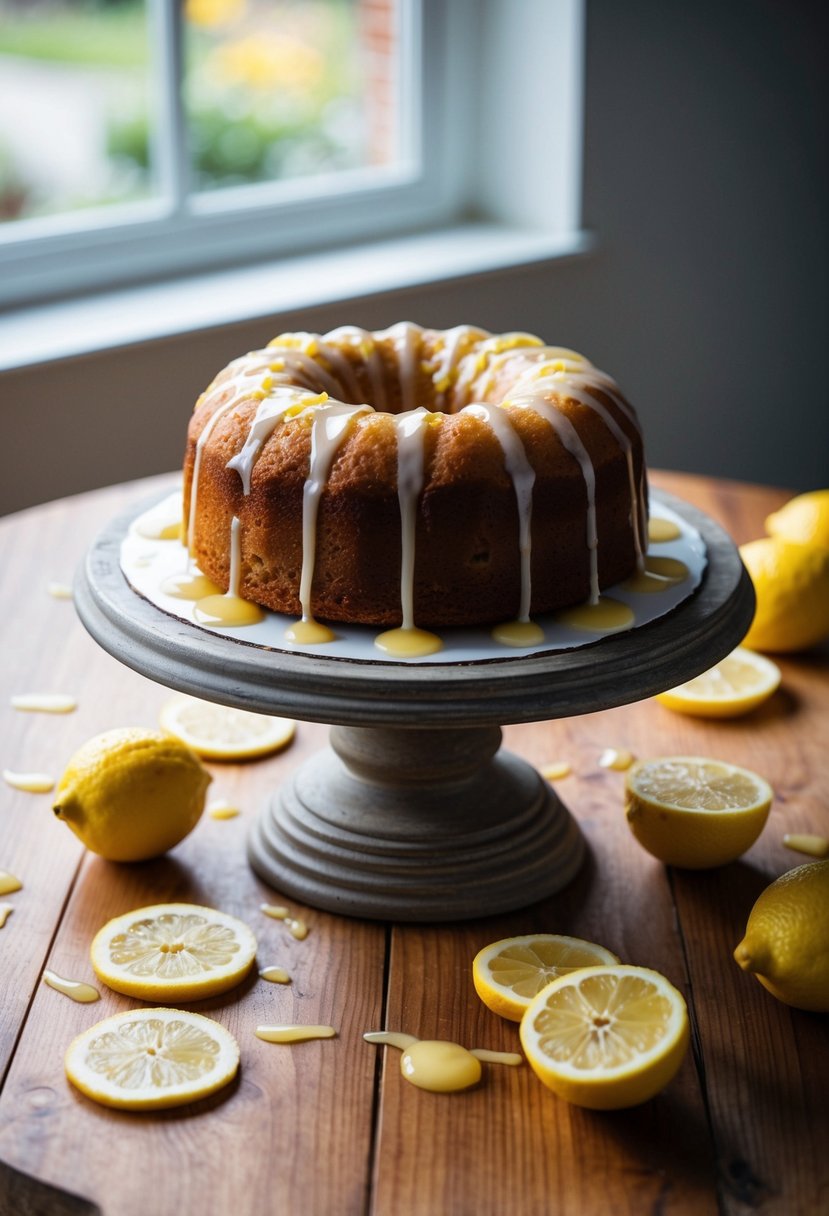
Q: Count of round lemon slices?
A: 5